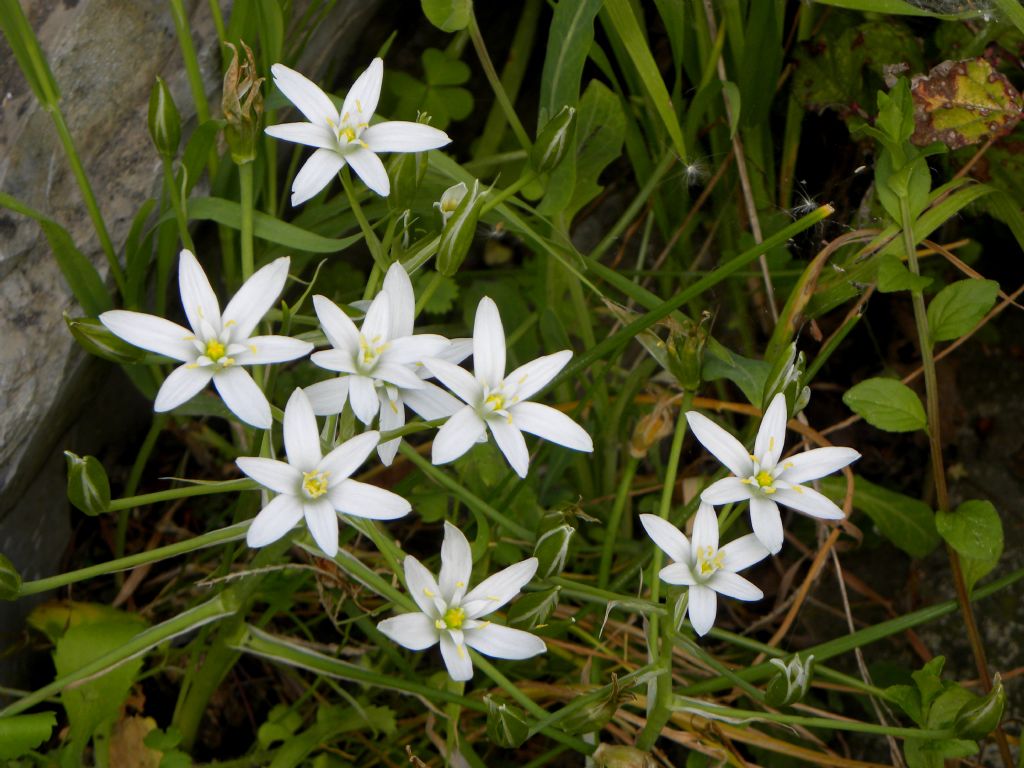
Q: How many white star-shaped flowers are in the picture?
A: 9